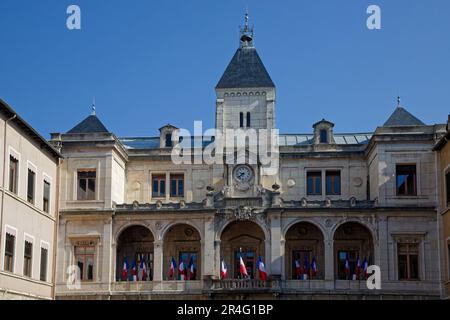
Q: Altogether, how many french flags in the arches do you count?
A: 15